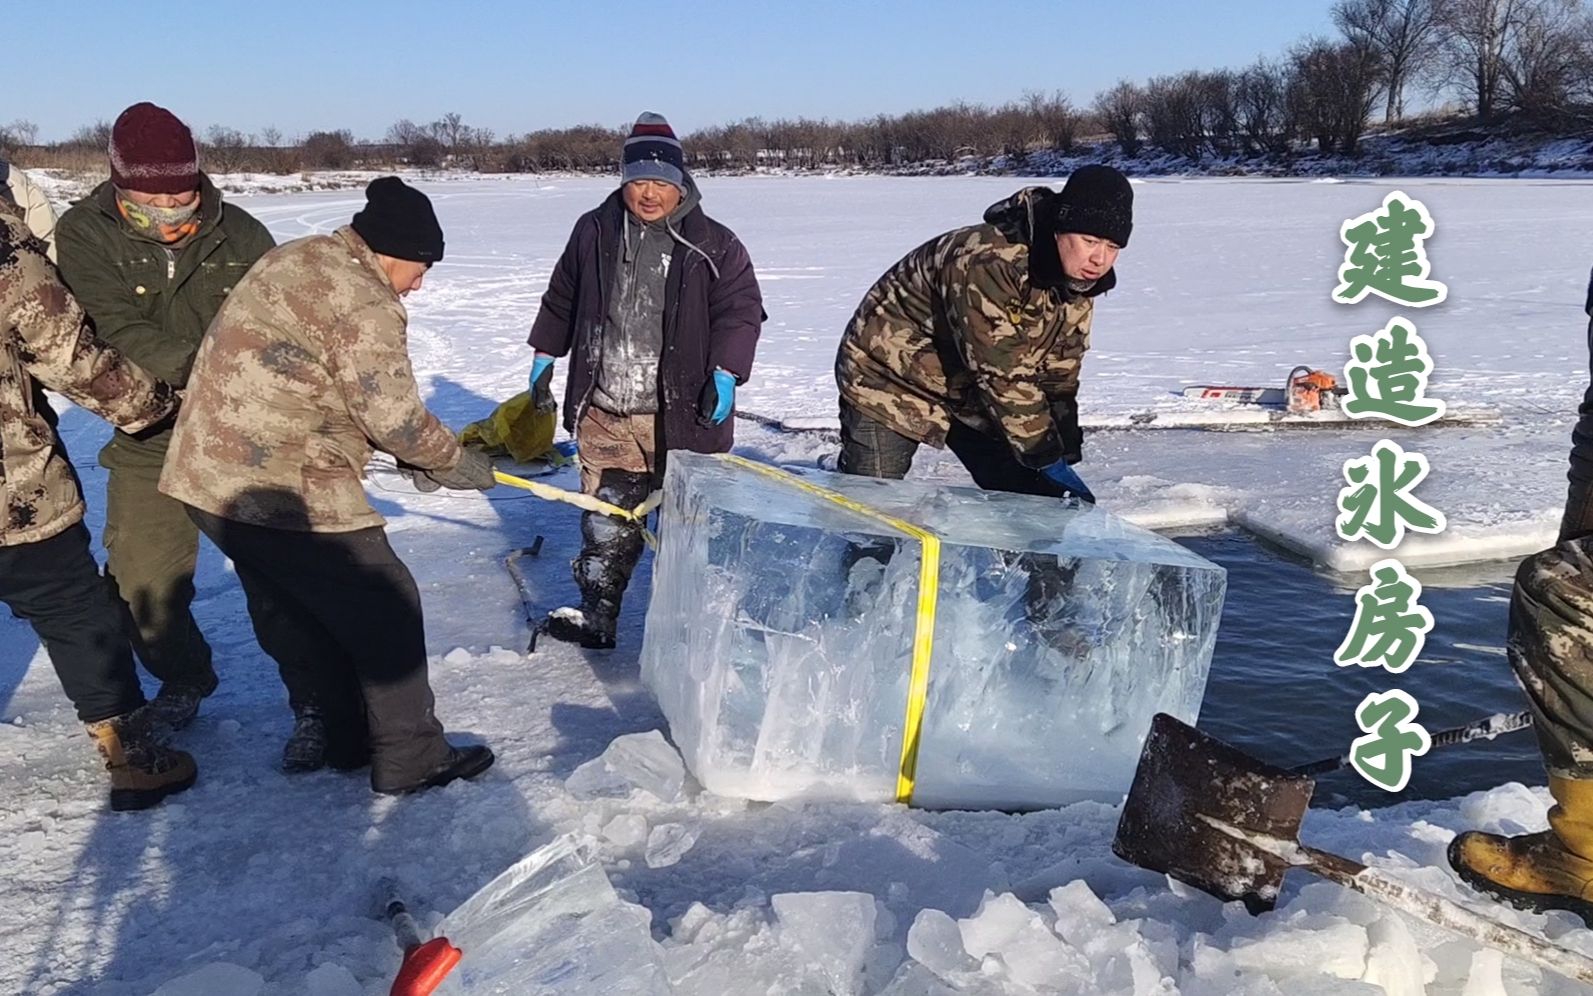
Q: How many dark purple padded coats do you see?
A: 1